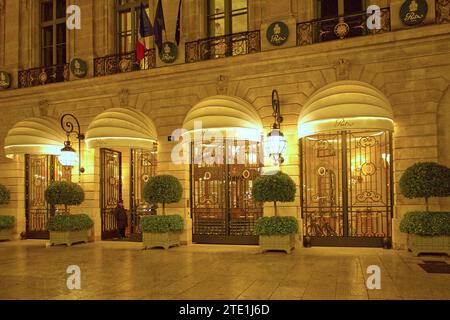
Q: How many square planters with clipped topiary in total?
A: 5